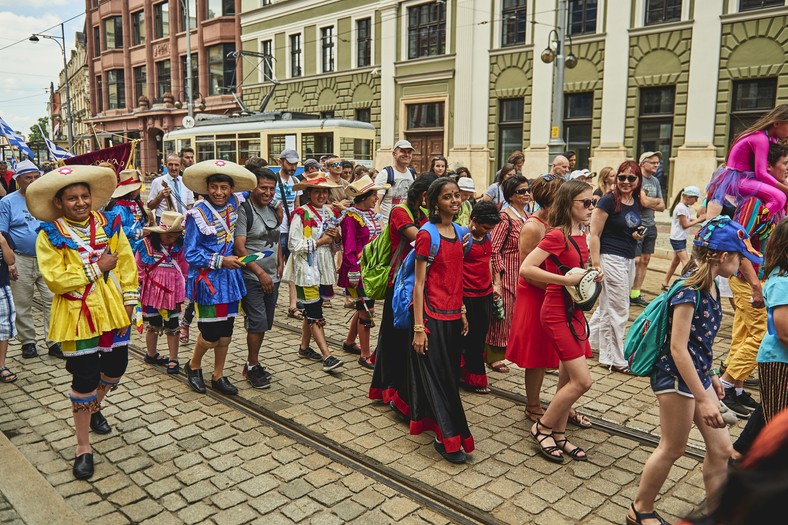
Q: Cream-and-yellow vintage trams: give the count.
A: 1